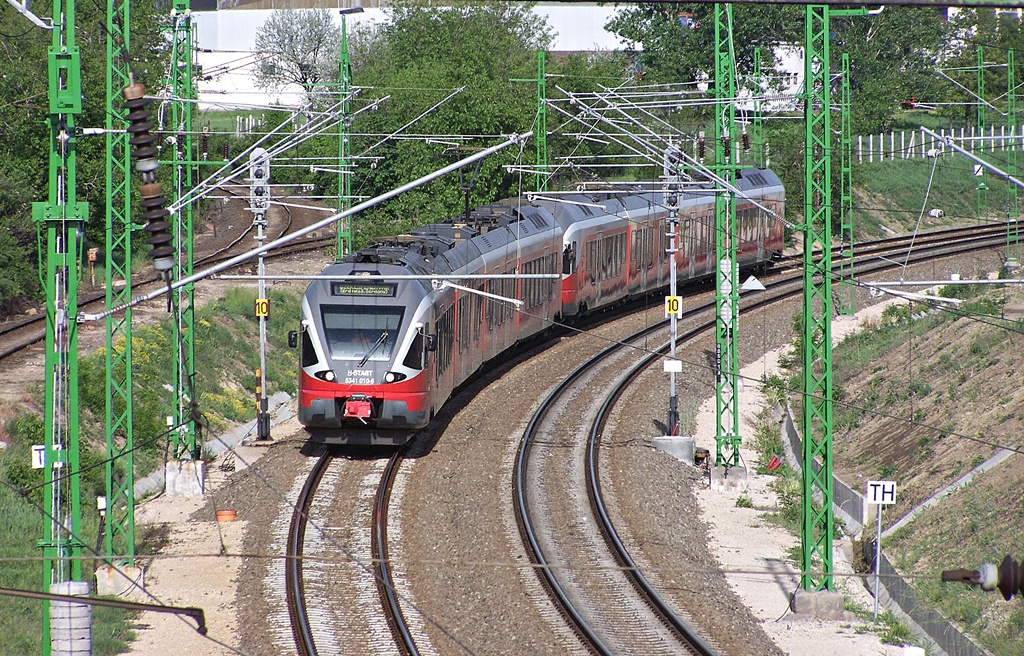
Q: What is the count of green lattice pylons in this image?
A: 11